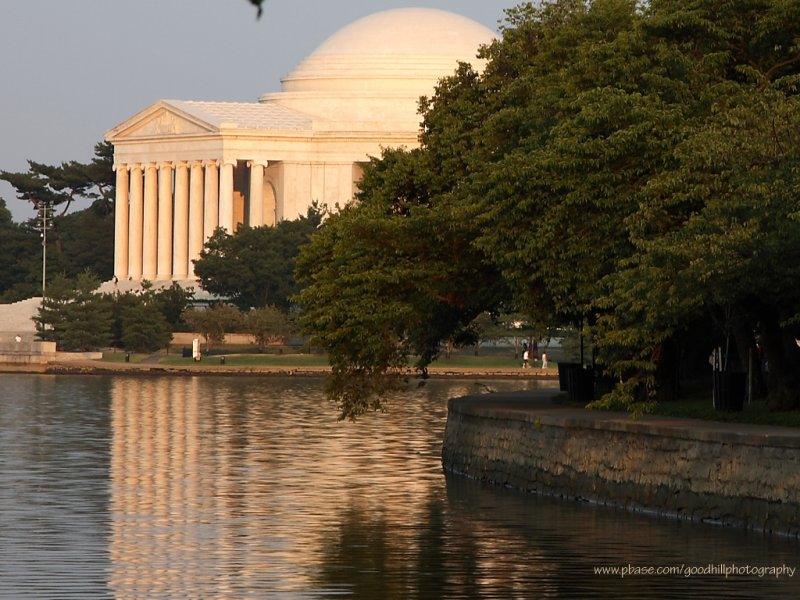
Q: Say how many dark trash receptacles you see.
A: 3